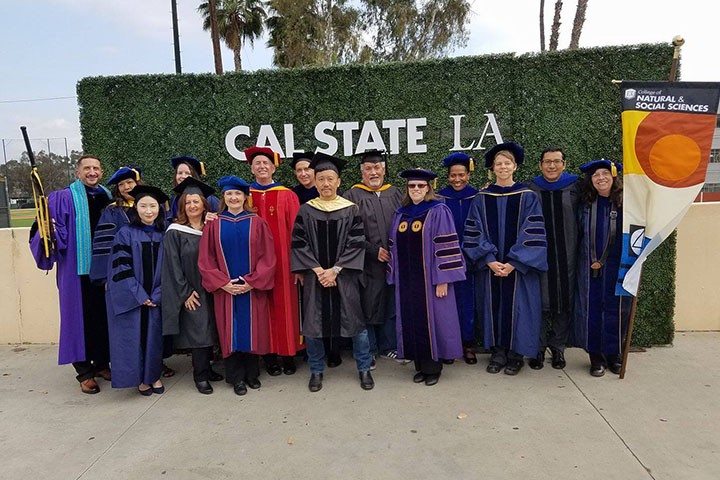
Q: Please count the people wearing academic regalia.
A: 15